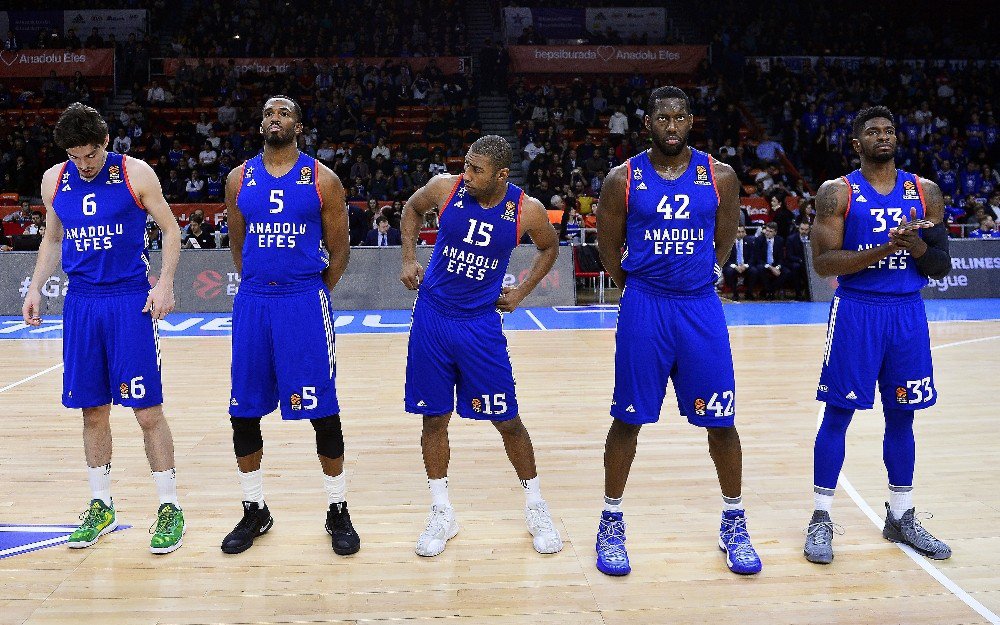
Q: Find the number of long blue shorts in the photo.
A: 5